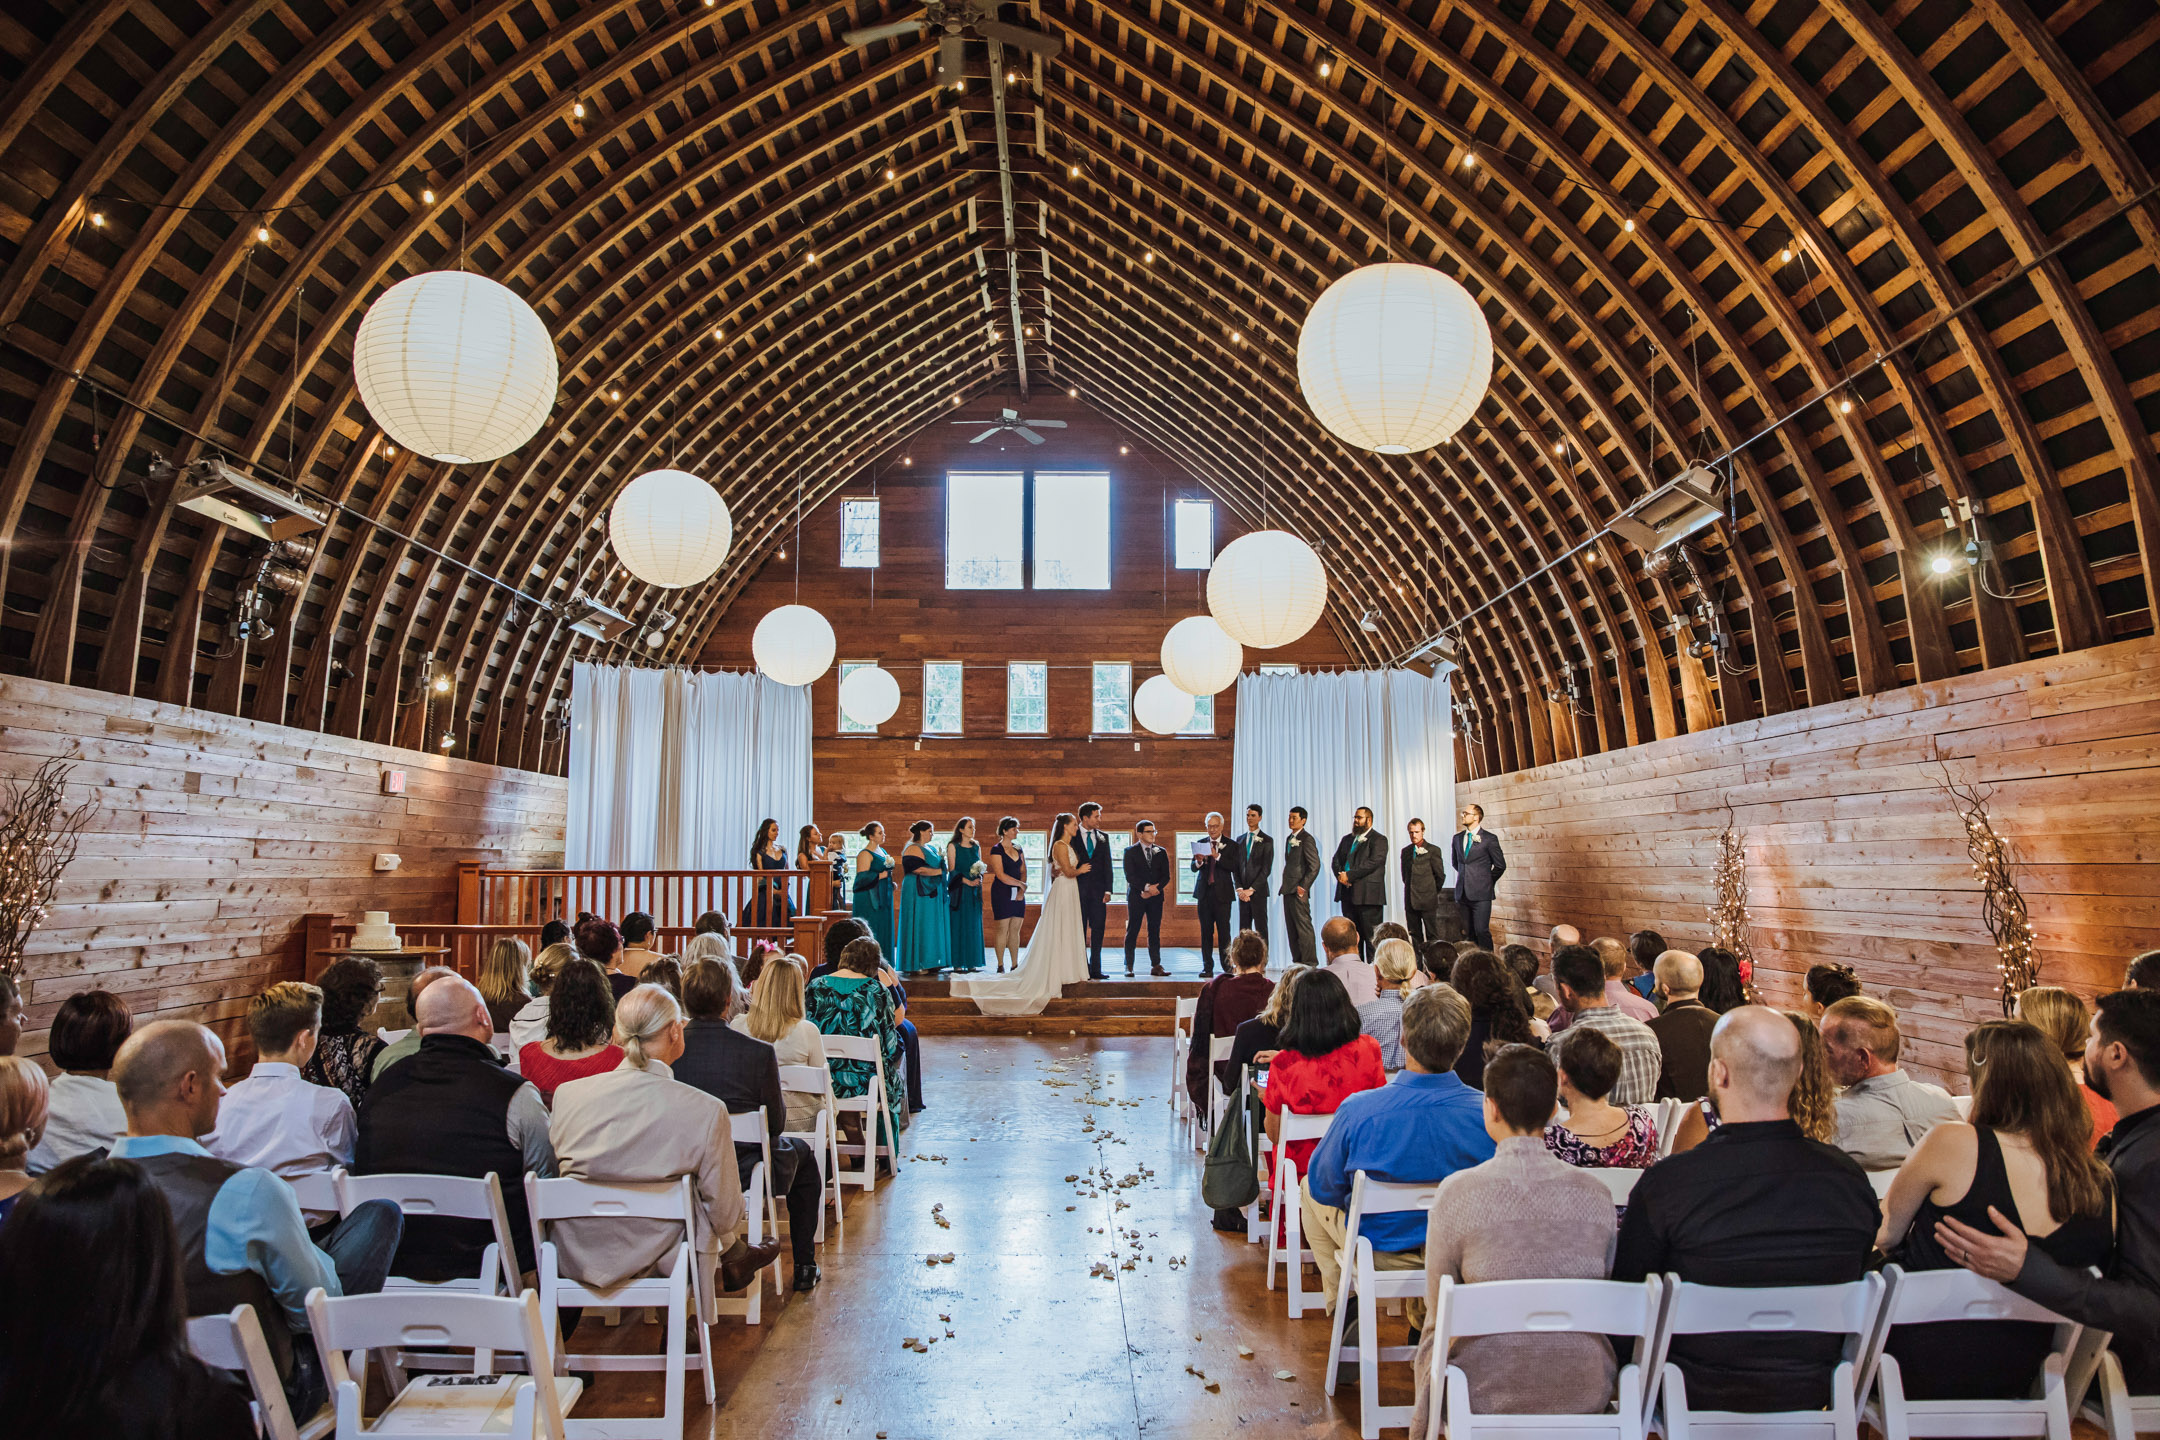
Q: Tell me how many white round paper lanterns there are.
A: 8